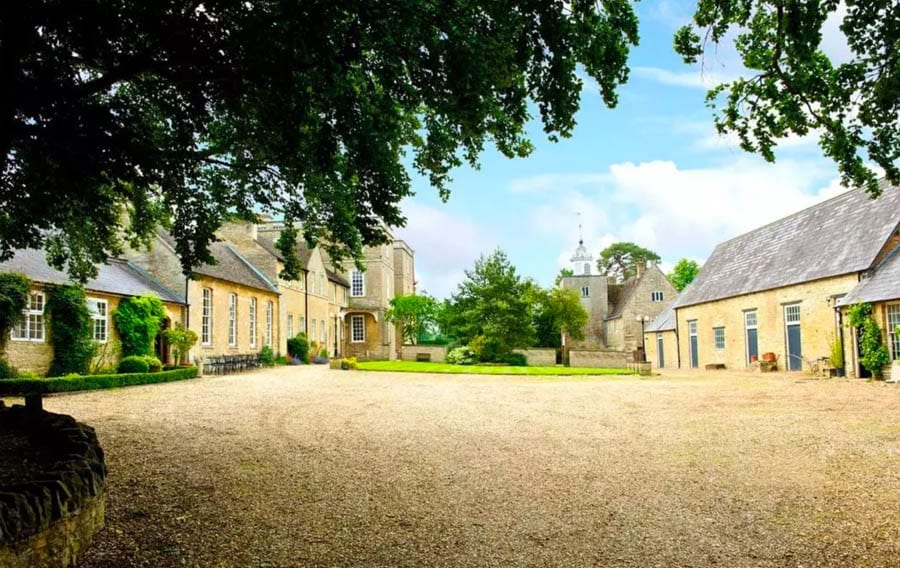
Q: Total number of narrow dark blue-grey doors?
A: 4